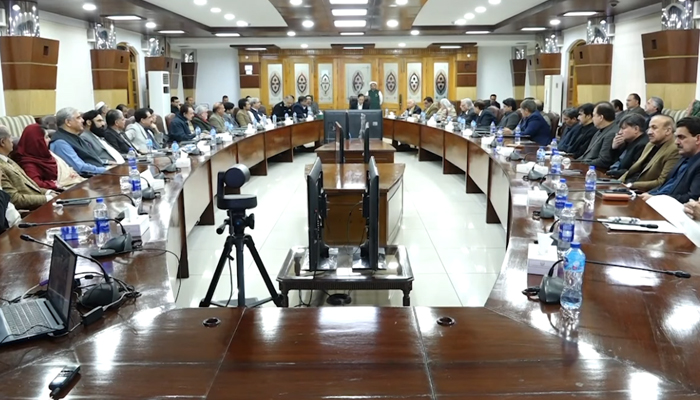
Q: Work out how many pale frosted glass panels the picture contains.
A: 7